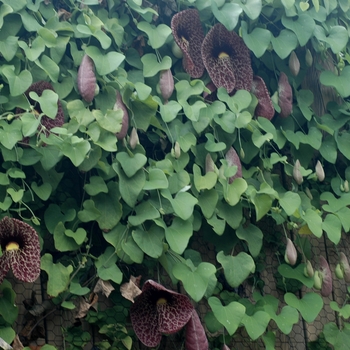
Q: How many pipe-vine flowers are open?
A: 5